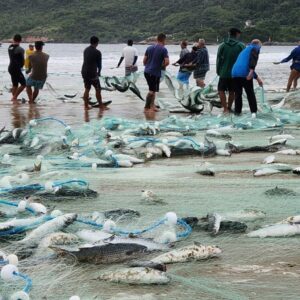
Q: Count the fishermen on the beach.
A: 12